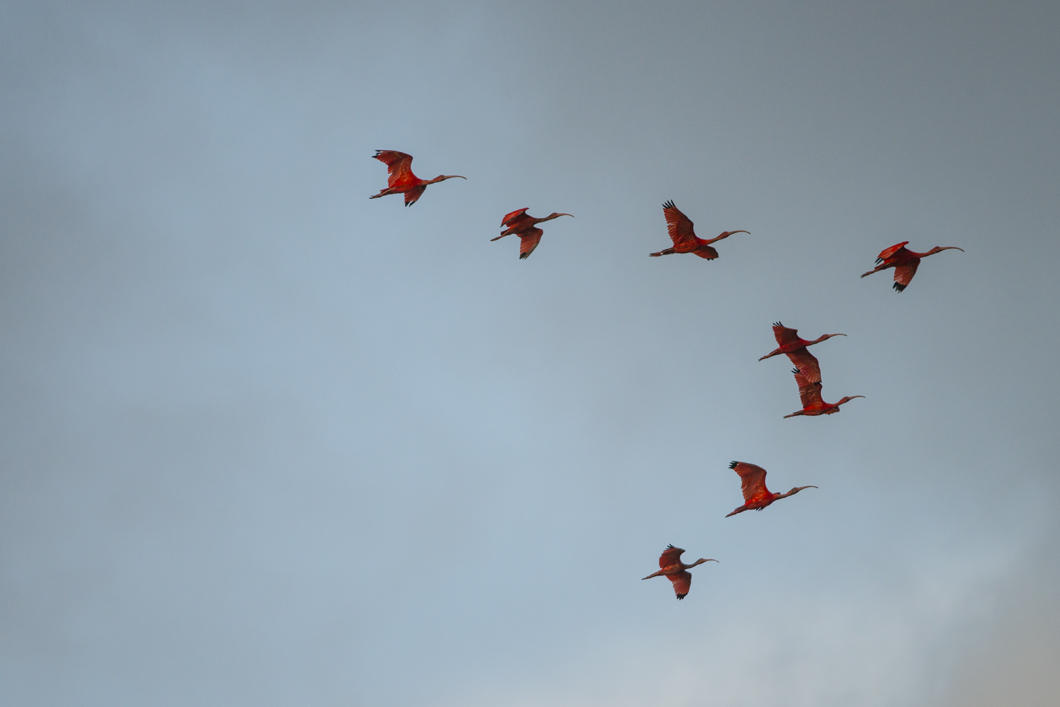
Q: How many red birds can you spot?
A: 8